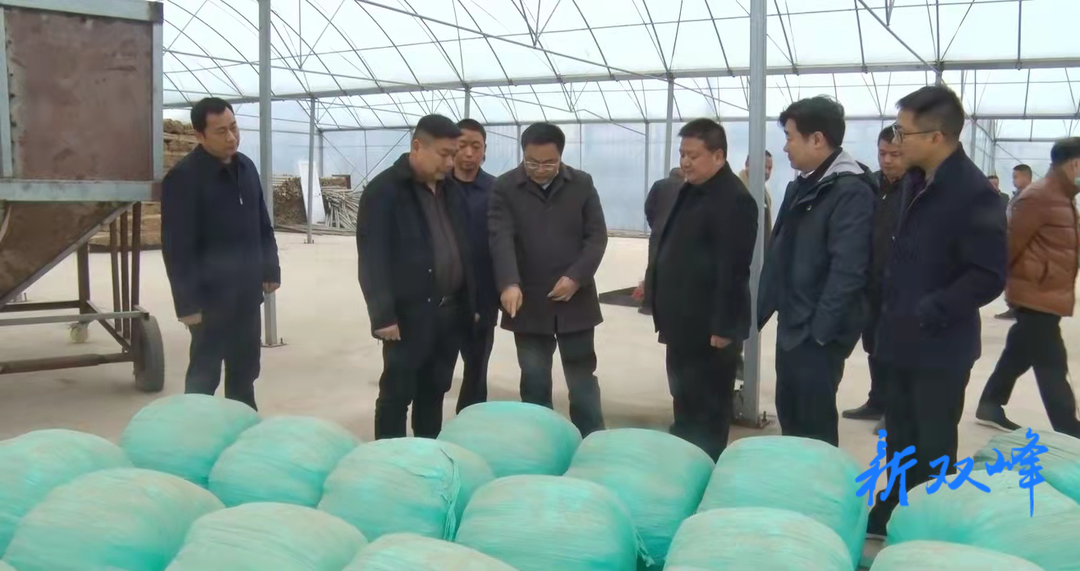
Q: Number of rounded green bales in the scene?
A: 15